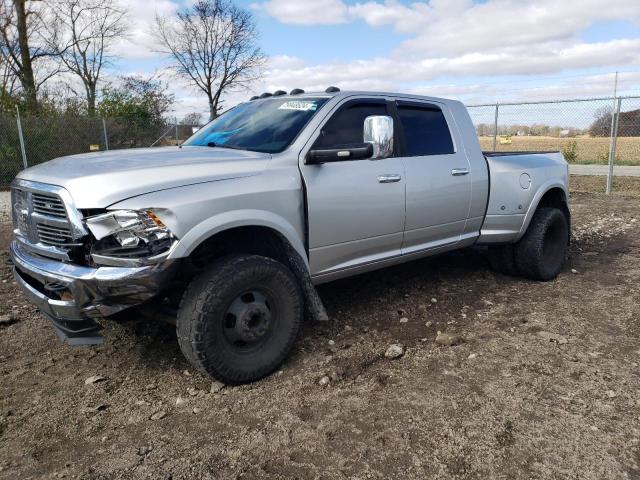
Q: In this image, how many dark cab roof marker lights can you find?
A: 5